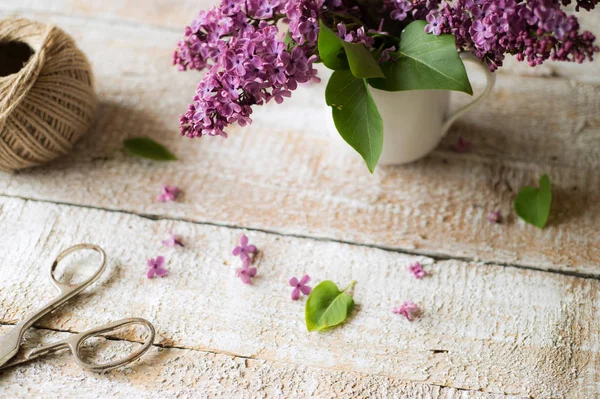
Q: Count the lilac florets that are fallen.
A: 10